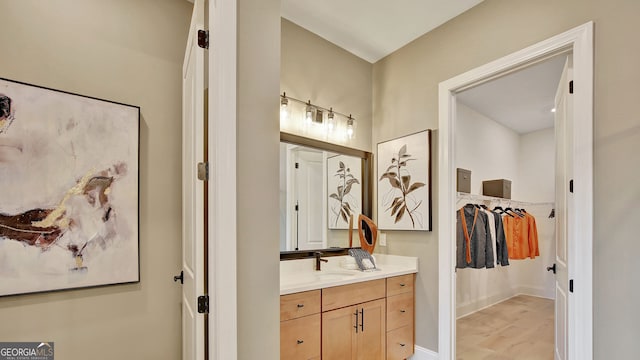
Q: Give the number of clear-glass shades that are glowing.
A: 4